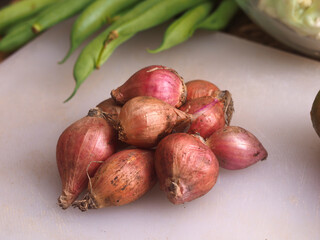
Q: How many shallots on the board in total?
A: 9